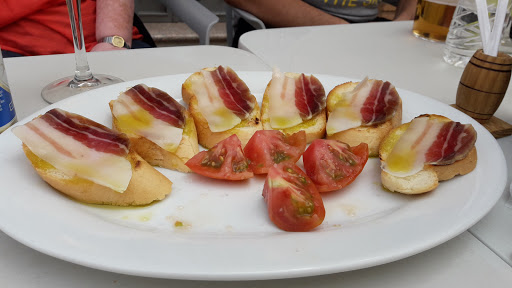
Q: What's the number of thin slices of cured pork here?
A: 6